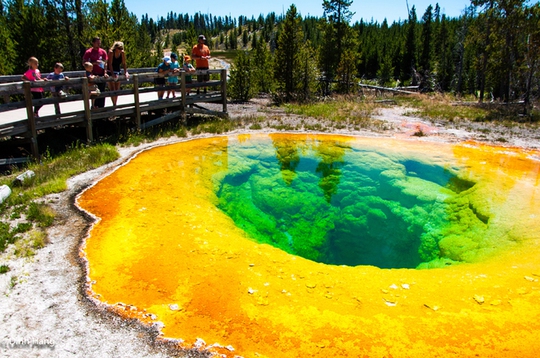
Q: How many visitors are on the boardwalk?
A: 9